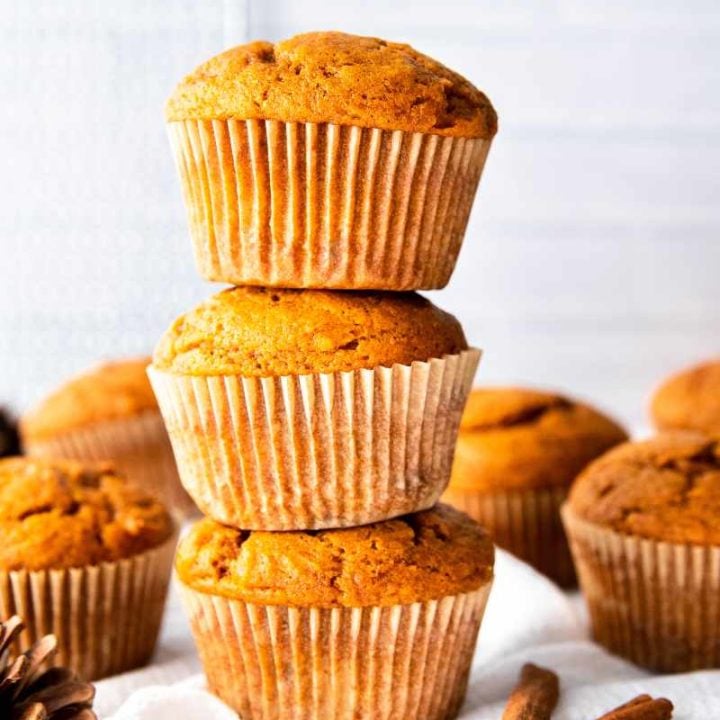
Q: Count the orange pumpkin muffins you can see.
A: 8